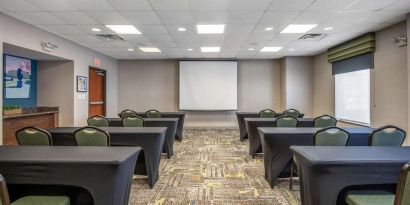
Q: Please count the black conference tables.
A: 8